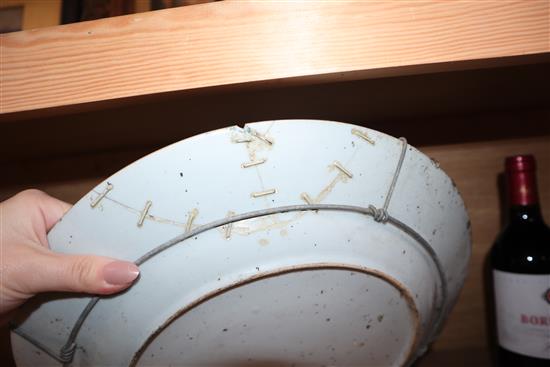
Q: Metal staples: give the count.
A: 11